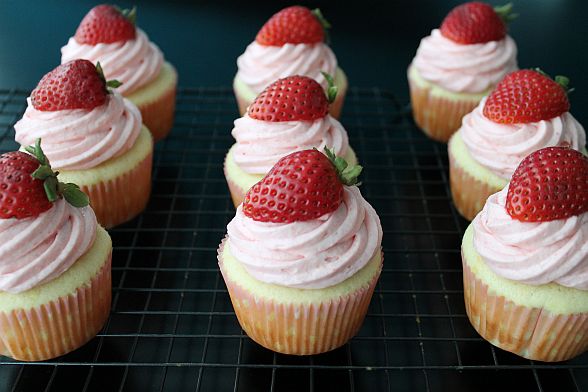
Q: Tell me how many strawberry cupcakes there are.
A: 9